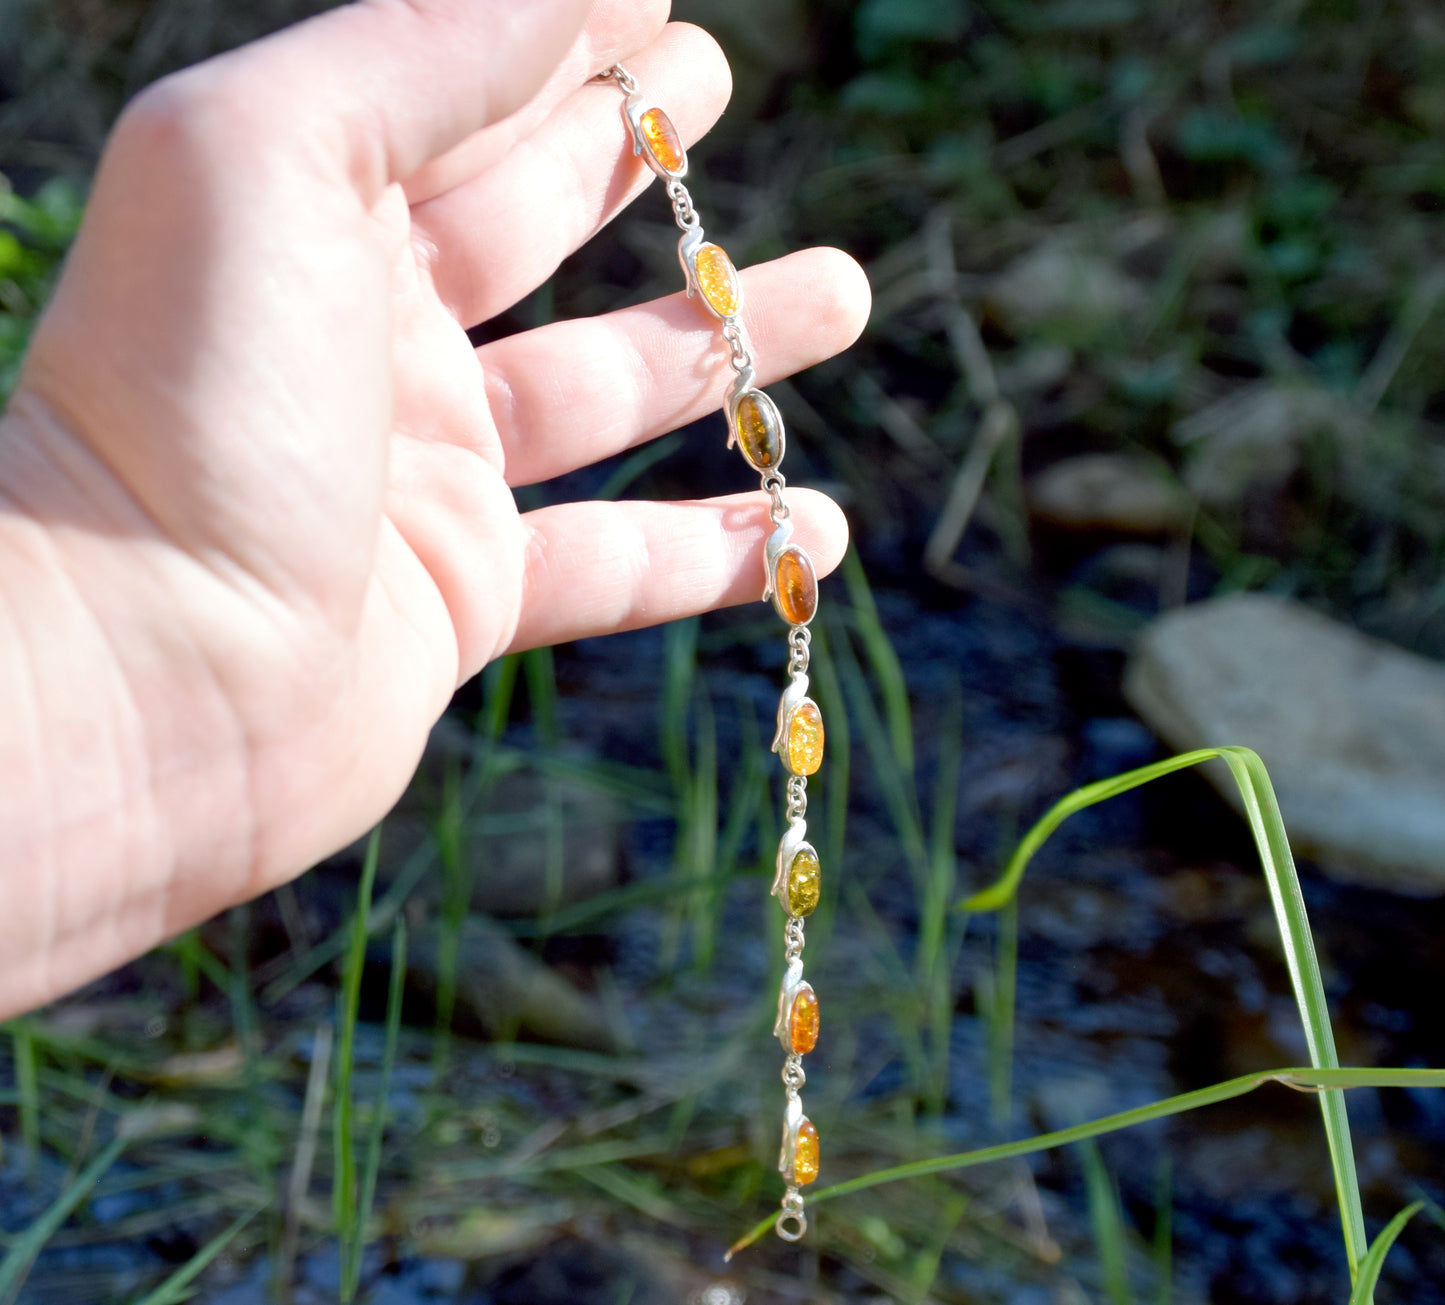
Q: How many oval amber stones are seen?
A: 8